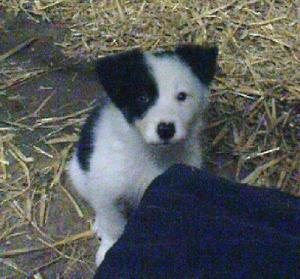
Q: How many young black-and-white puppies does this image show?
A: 1